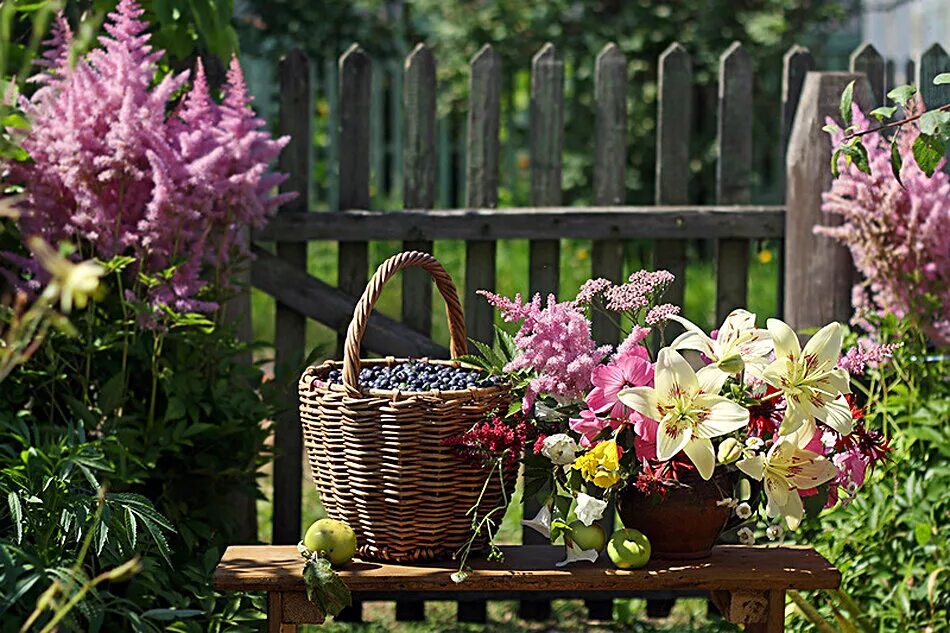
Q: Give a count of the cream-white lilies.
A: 4